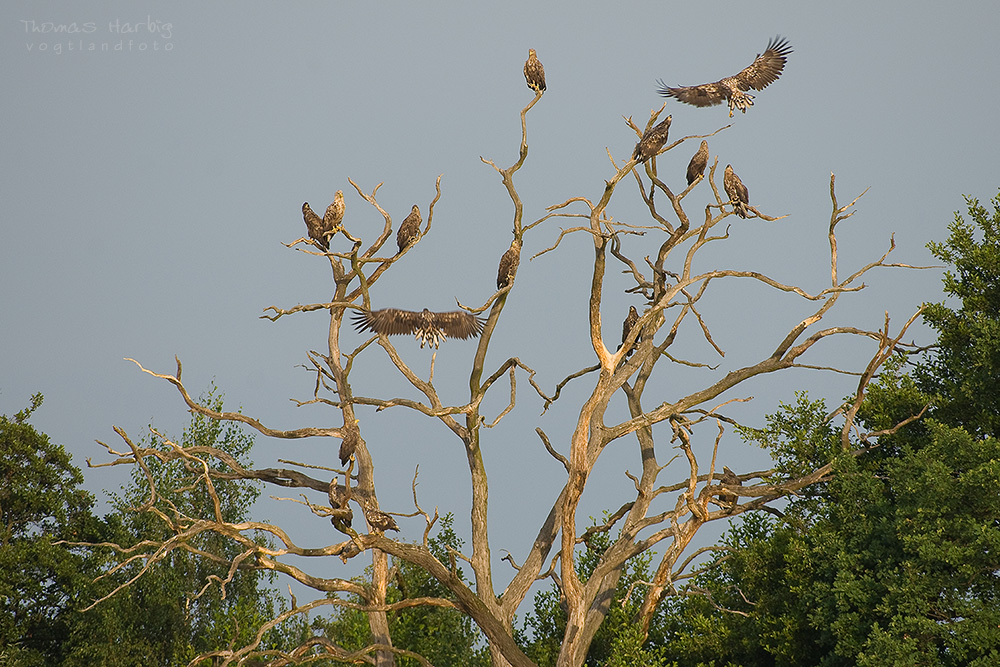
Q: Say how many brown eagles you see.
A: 15